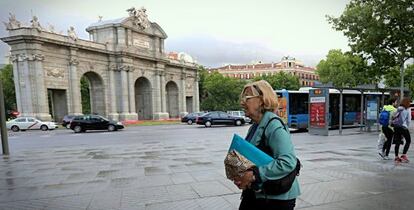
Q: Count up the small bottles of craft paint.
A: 0